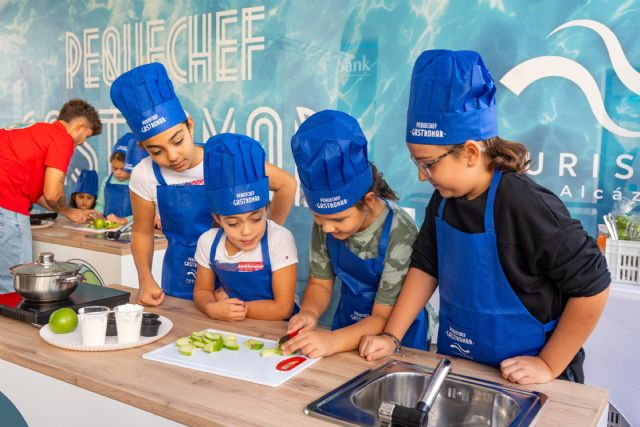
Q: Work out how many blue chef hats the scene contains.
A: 7